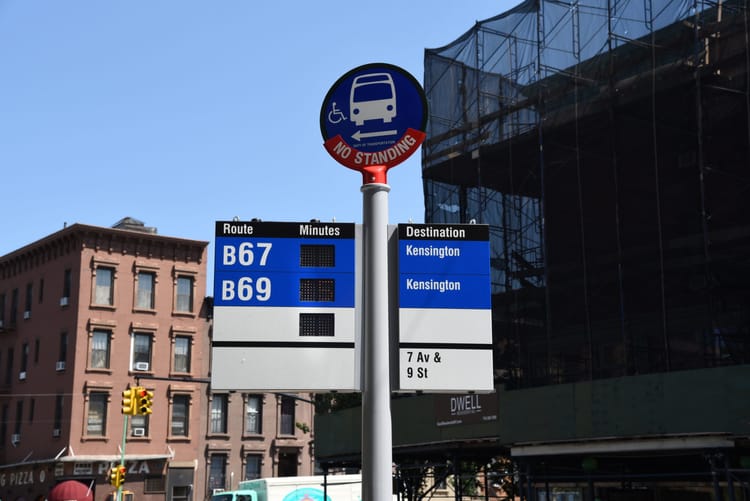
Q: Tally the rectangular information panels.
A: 2